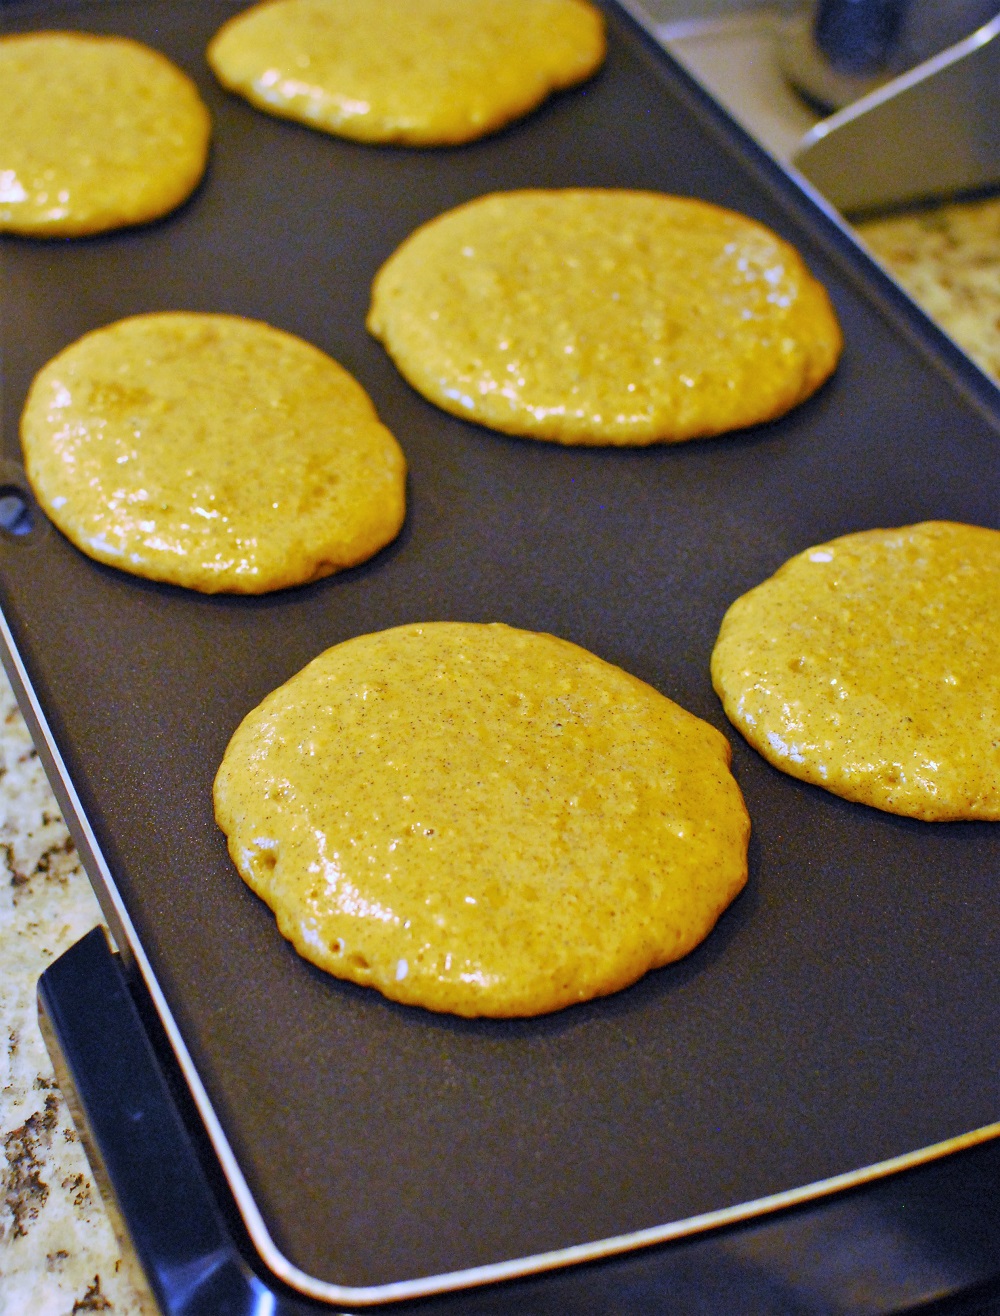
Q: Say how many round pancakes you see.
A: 6